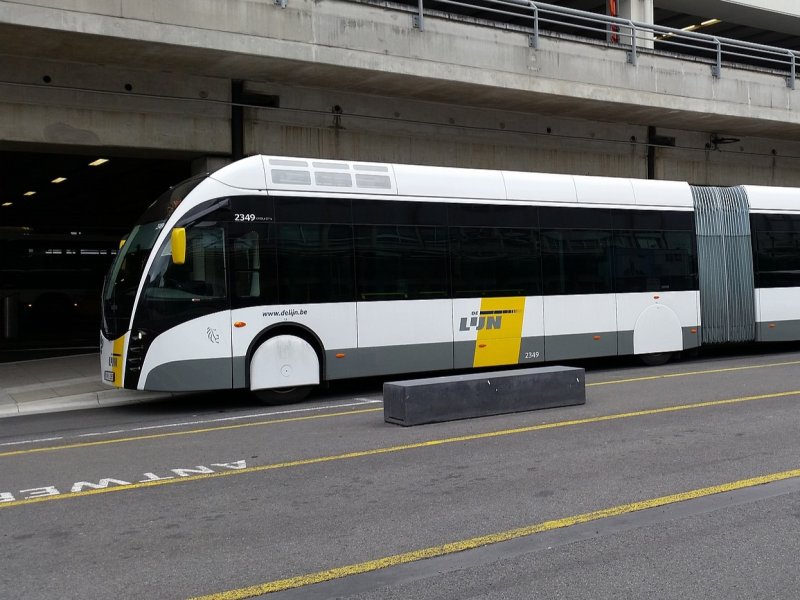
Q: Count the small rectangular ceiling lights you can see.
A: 4